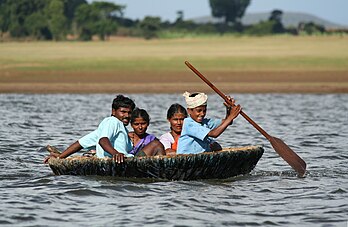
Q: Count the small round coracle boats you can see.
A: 1